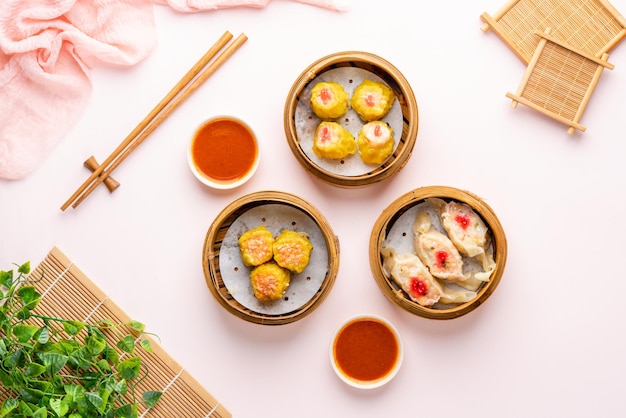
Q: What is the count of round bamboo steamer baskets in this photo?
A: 3